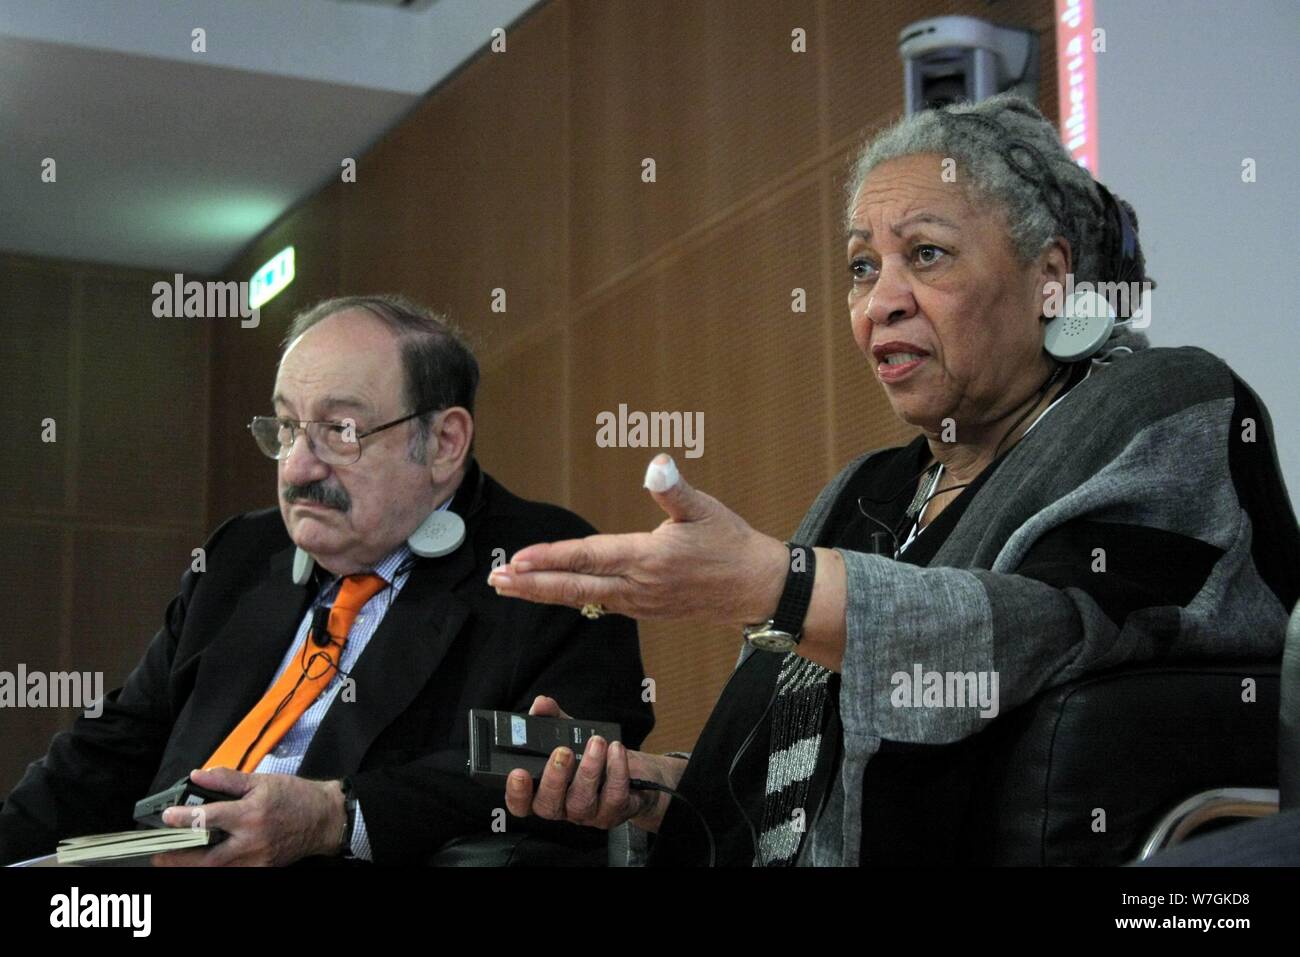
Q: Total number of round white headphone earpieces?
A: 3